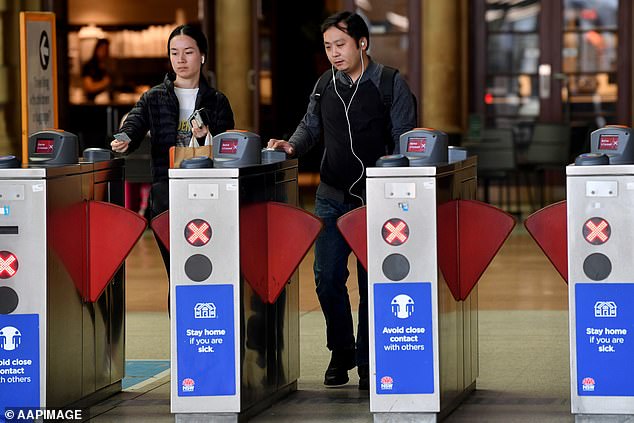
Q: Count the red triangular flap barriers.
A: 6